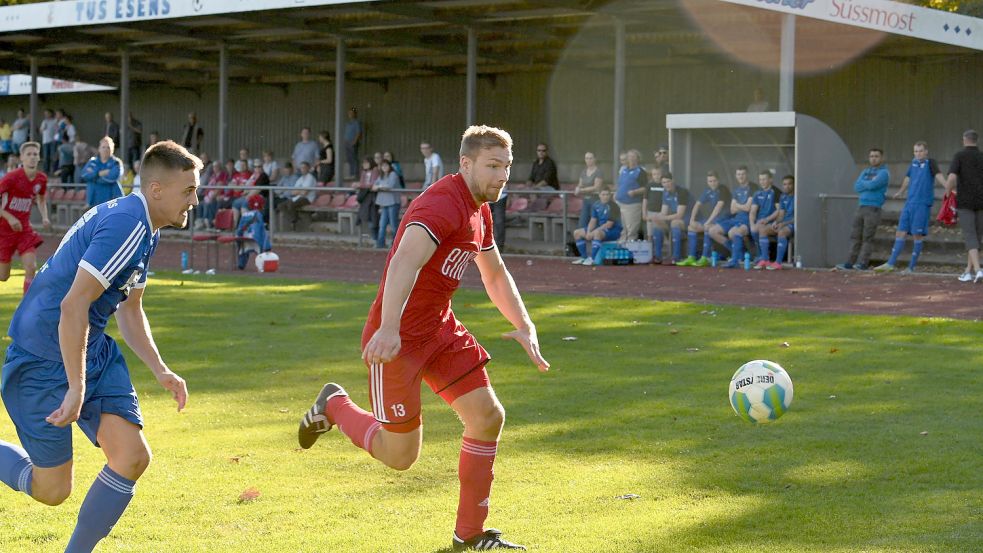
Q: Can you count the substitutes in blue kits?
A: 7